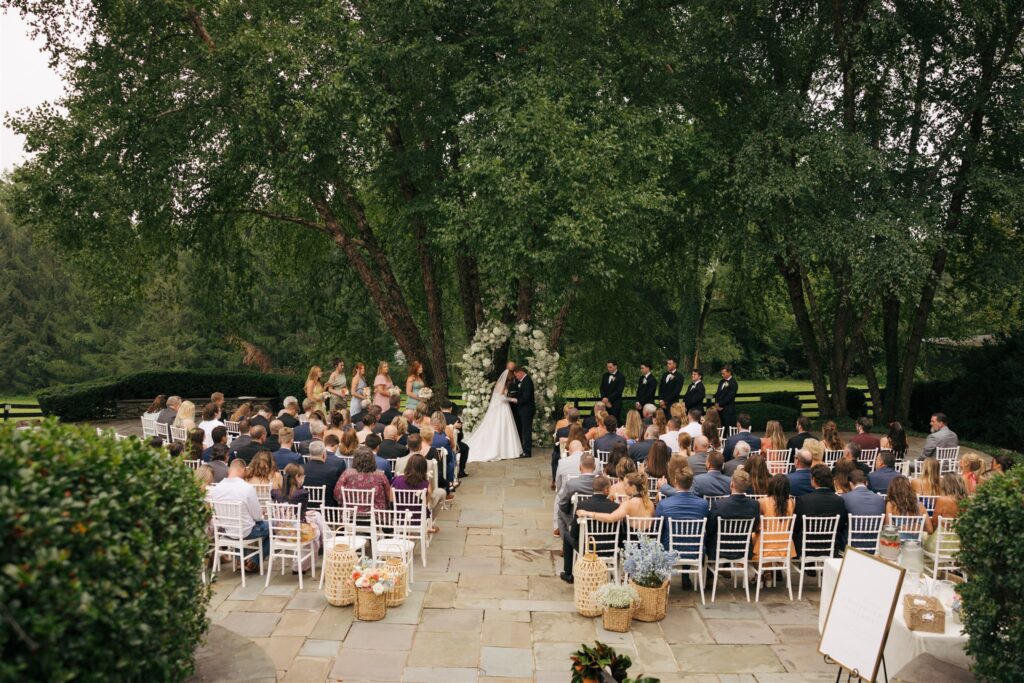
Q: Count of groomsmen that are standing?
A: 5